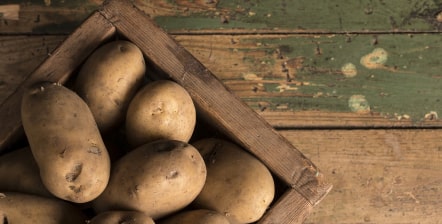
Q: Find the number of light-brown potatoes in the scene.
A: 9